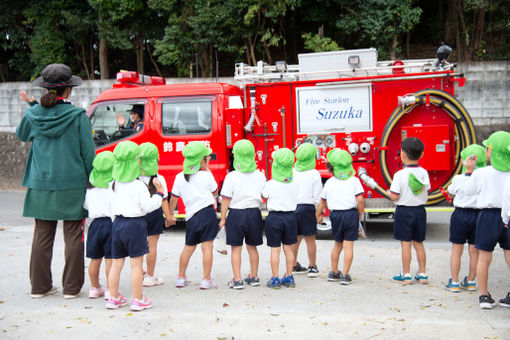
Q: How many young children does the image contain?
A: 11